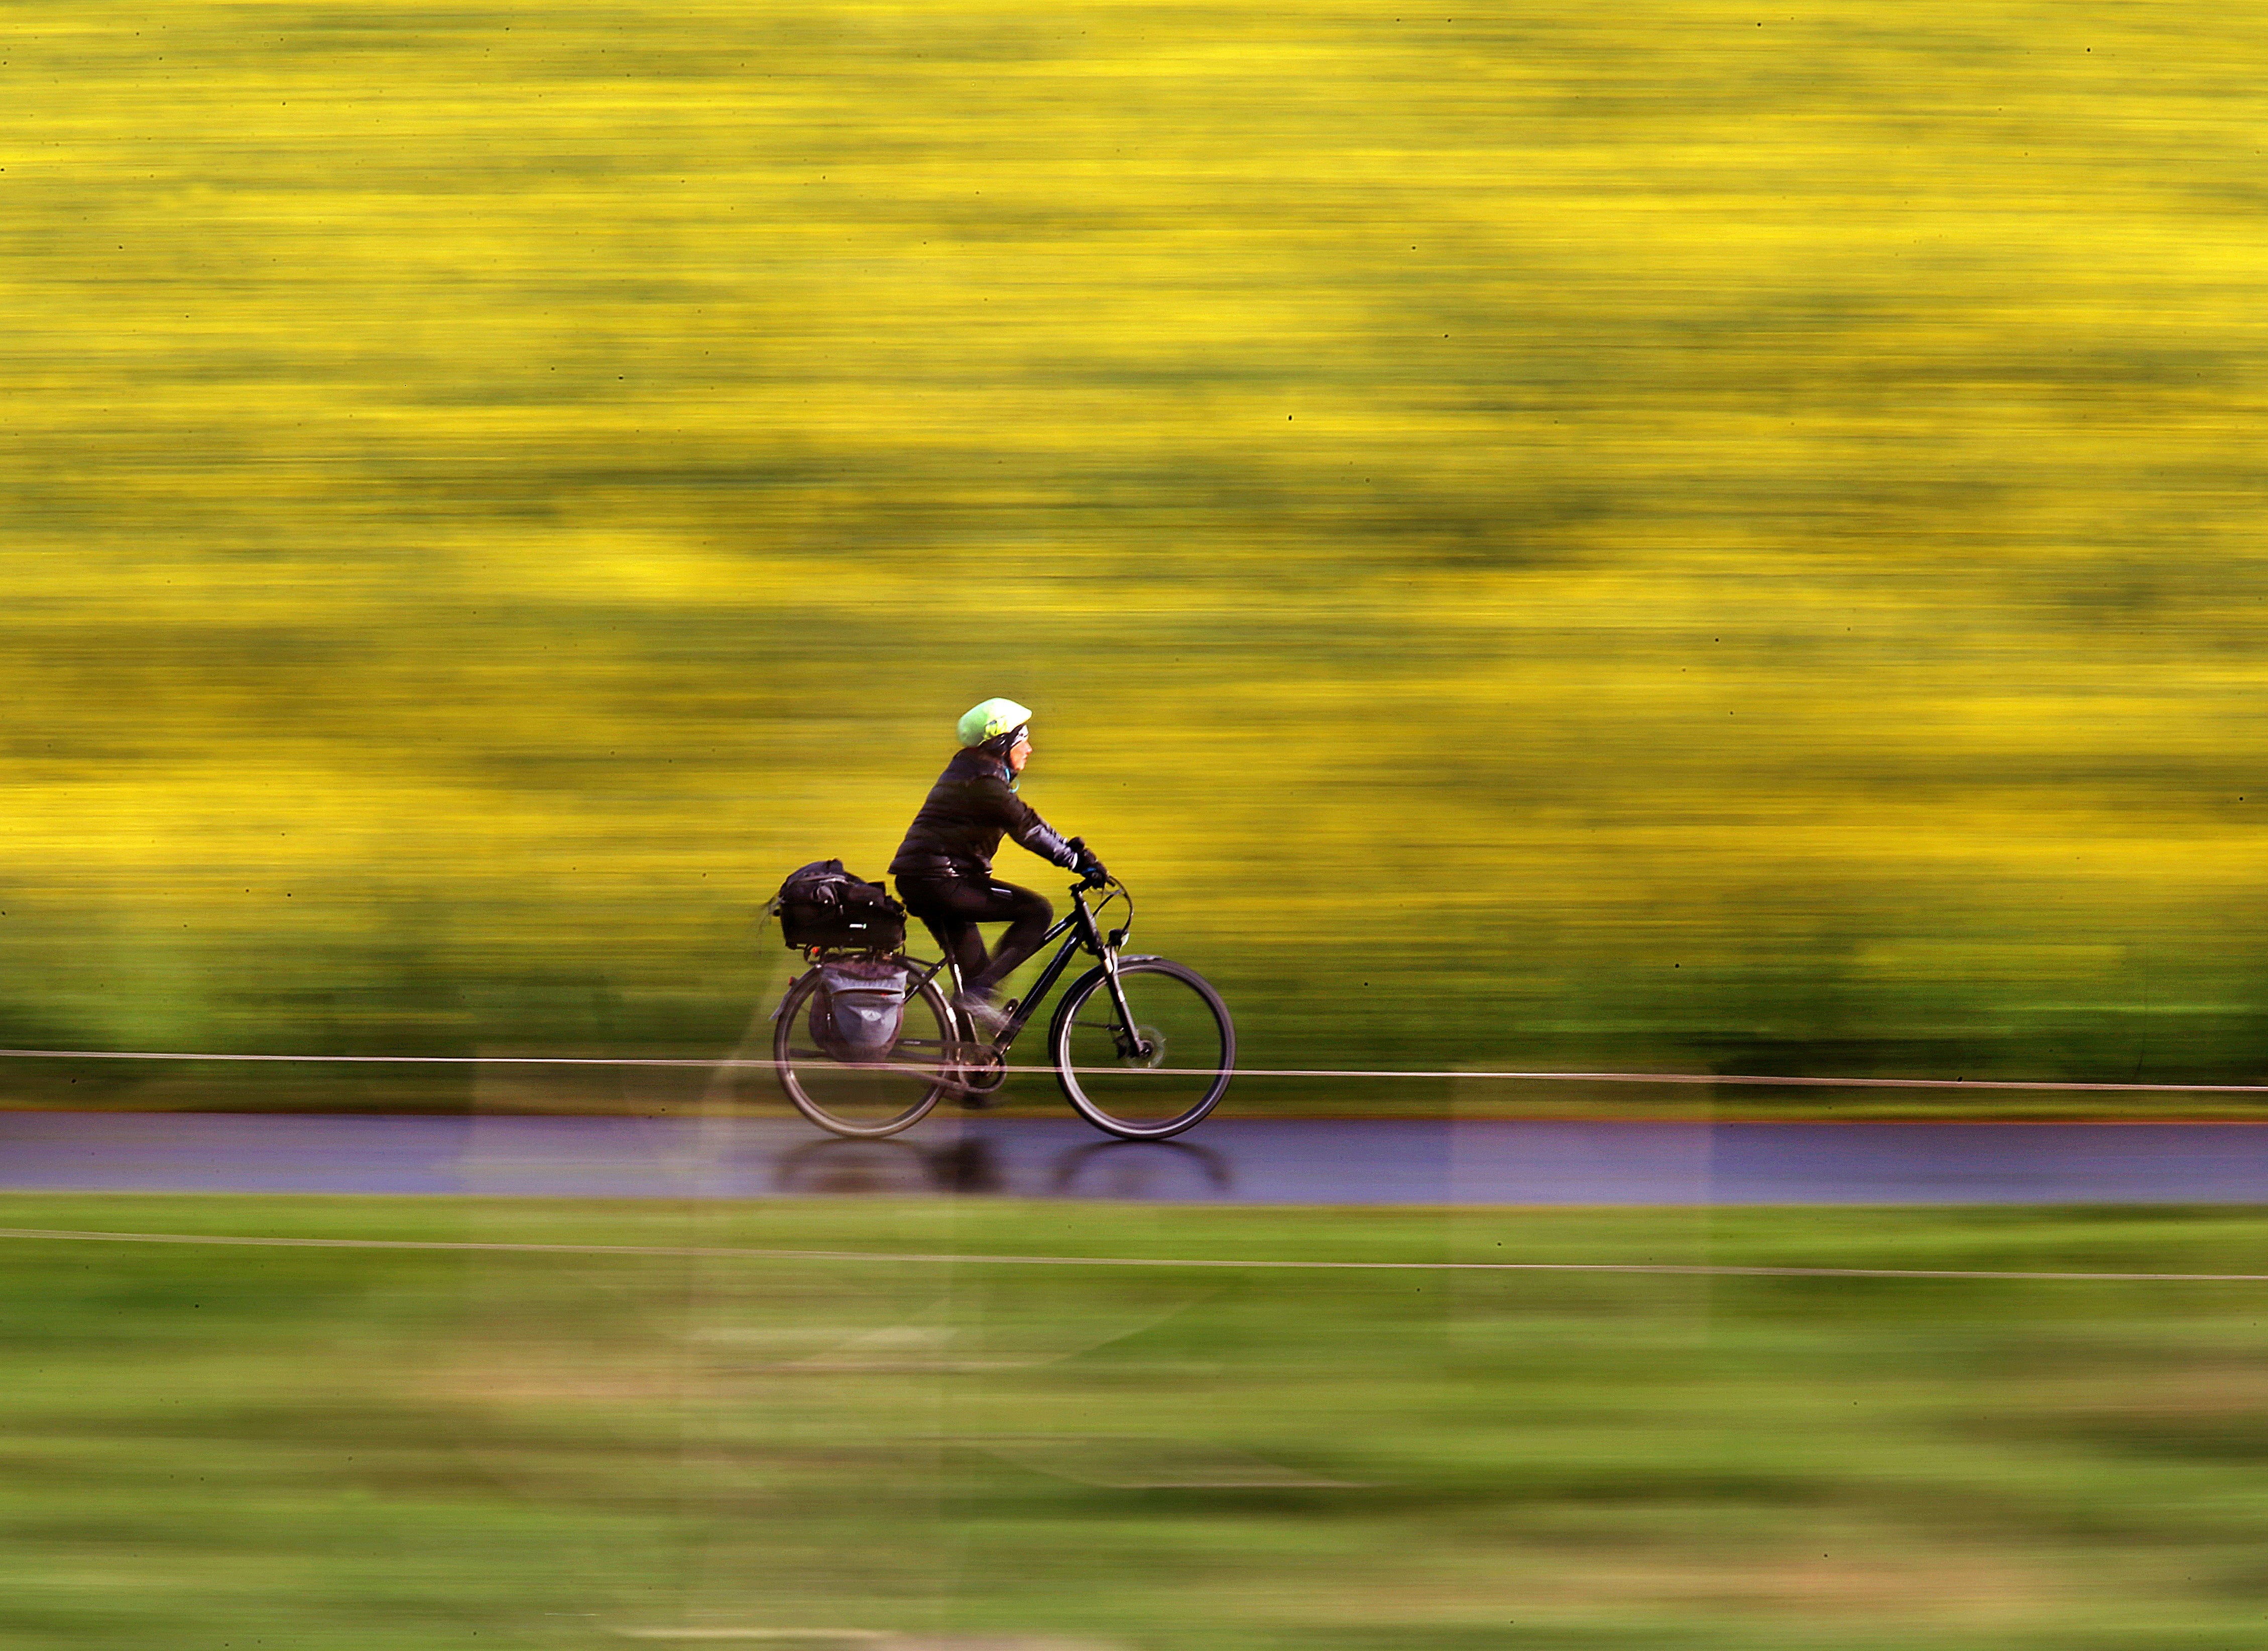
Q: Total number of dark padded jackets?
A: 1